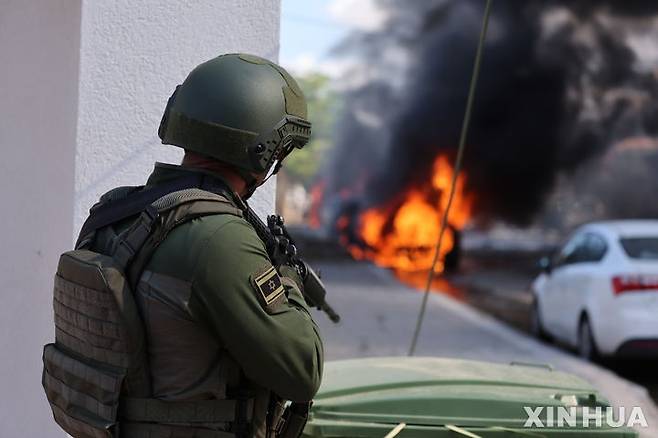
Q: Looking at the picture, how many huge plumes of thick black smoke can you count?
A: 1